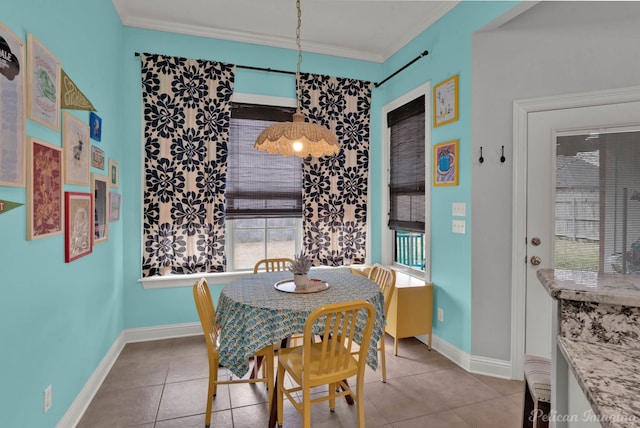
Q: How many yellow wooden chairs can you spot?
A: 4